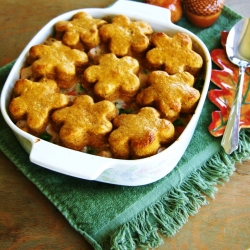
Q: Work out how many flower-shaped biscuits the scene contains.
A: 9